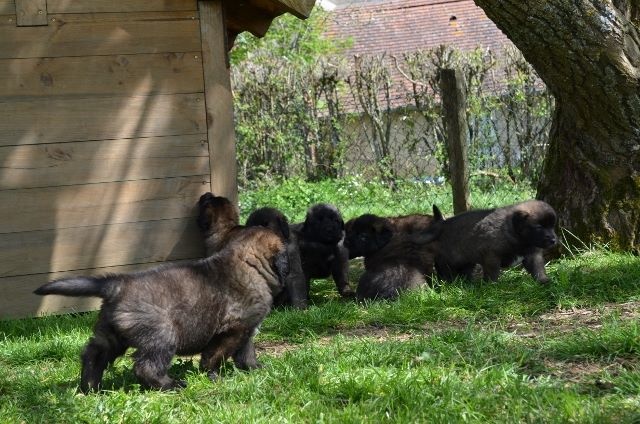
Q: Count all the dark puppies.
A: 6